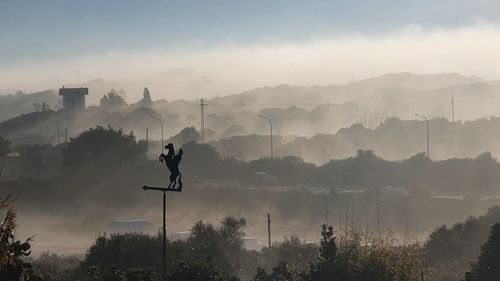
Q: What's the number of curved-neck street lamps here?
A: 4